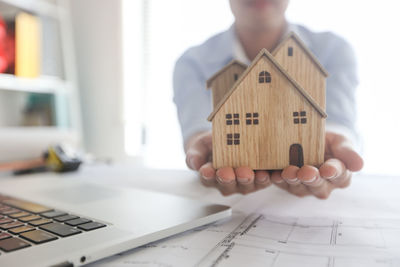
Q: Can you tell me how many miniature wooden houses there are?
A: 3